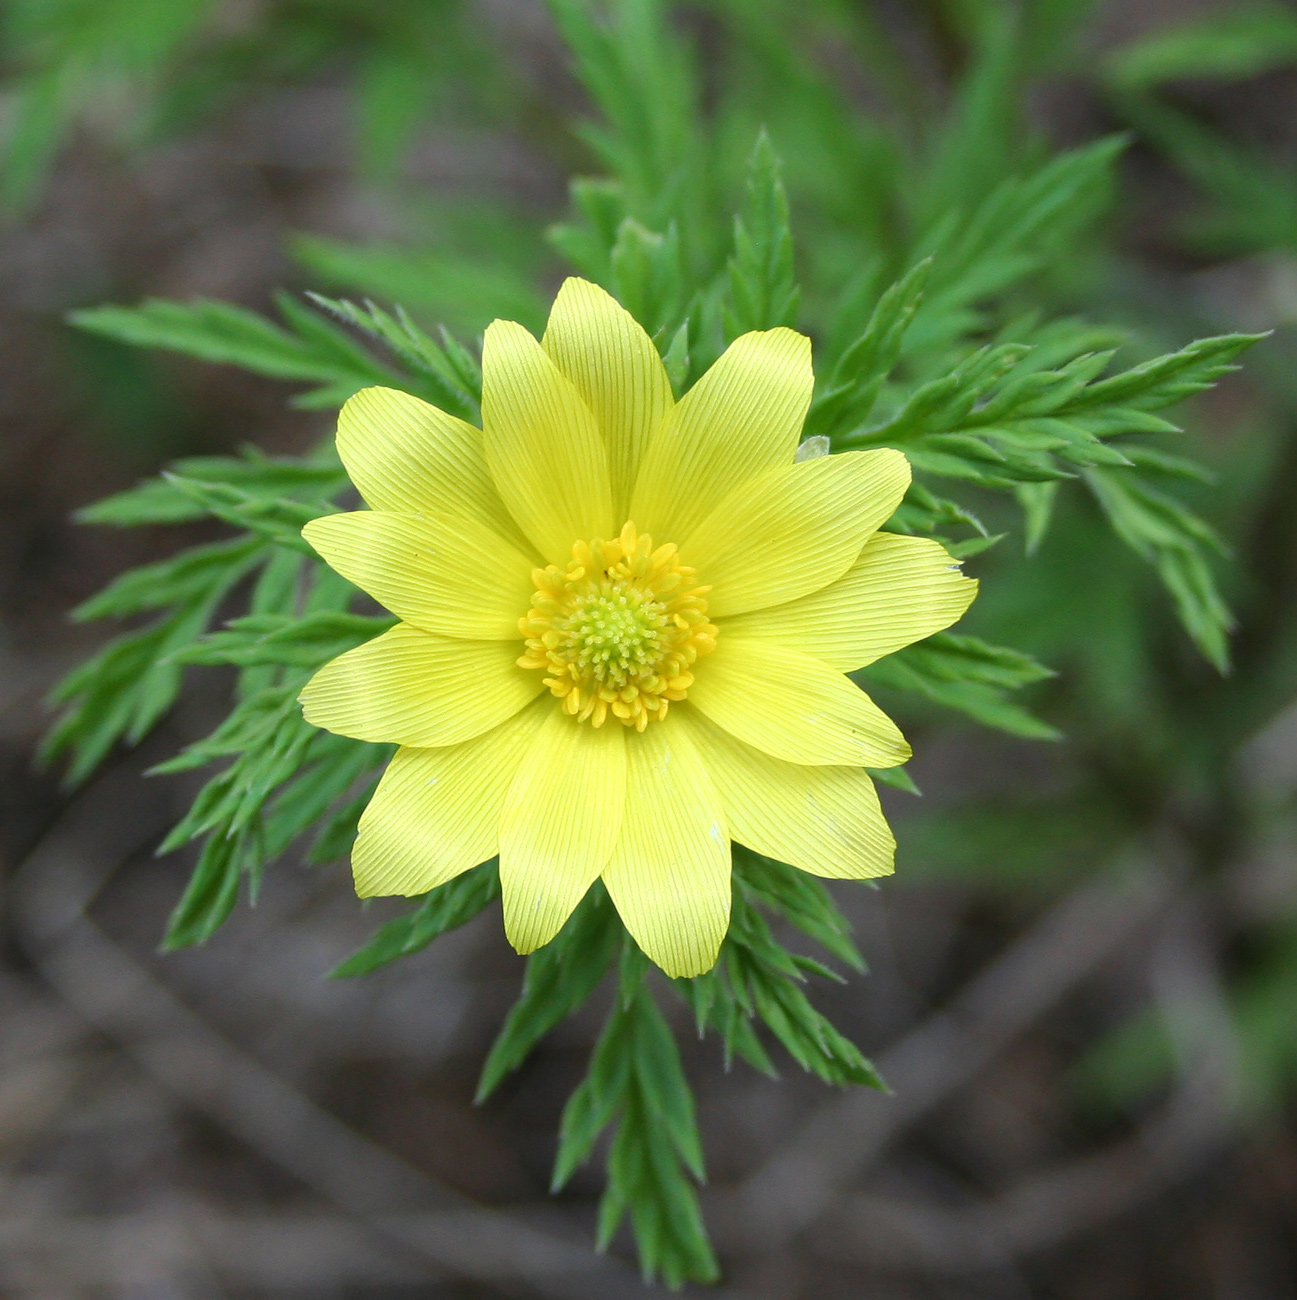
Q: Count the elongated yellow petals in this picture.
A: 13